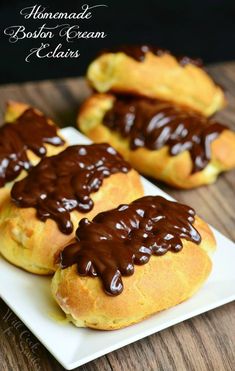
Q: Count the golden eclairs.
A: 5